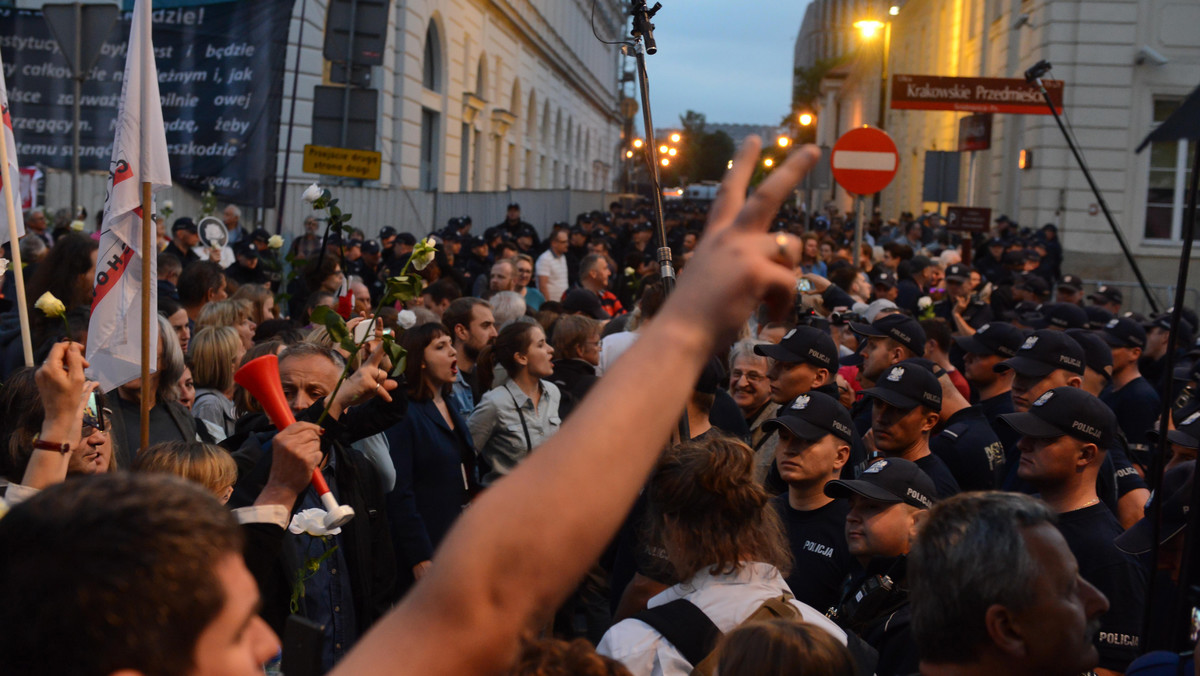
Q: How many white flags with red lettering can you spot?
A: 2